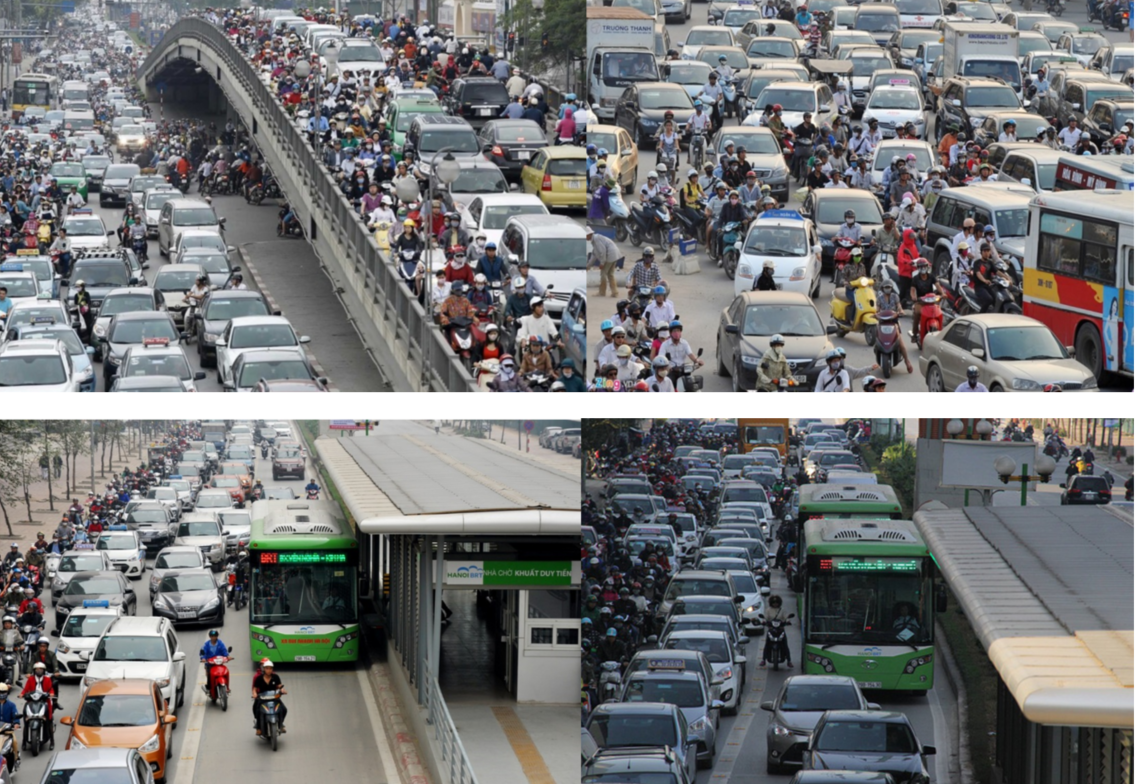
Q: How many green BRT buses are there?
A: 3